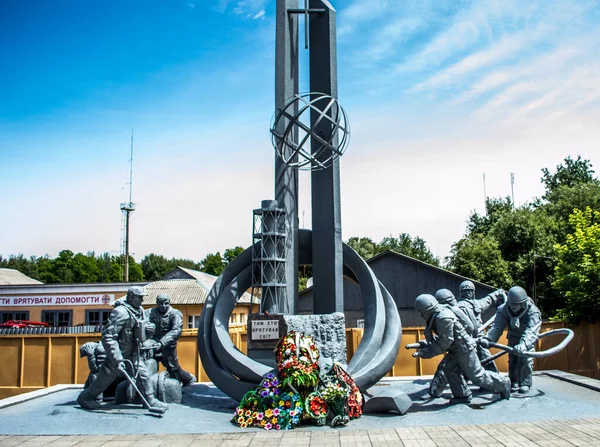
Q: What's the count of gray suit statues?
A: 7